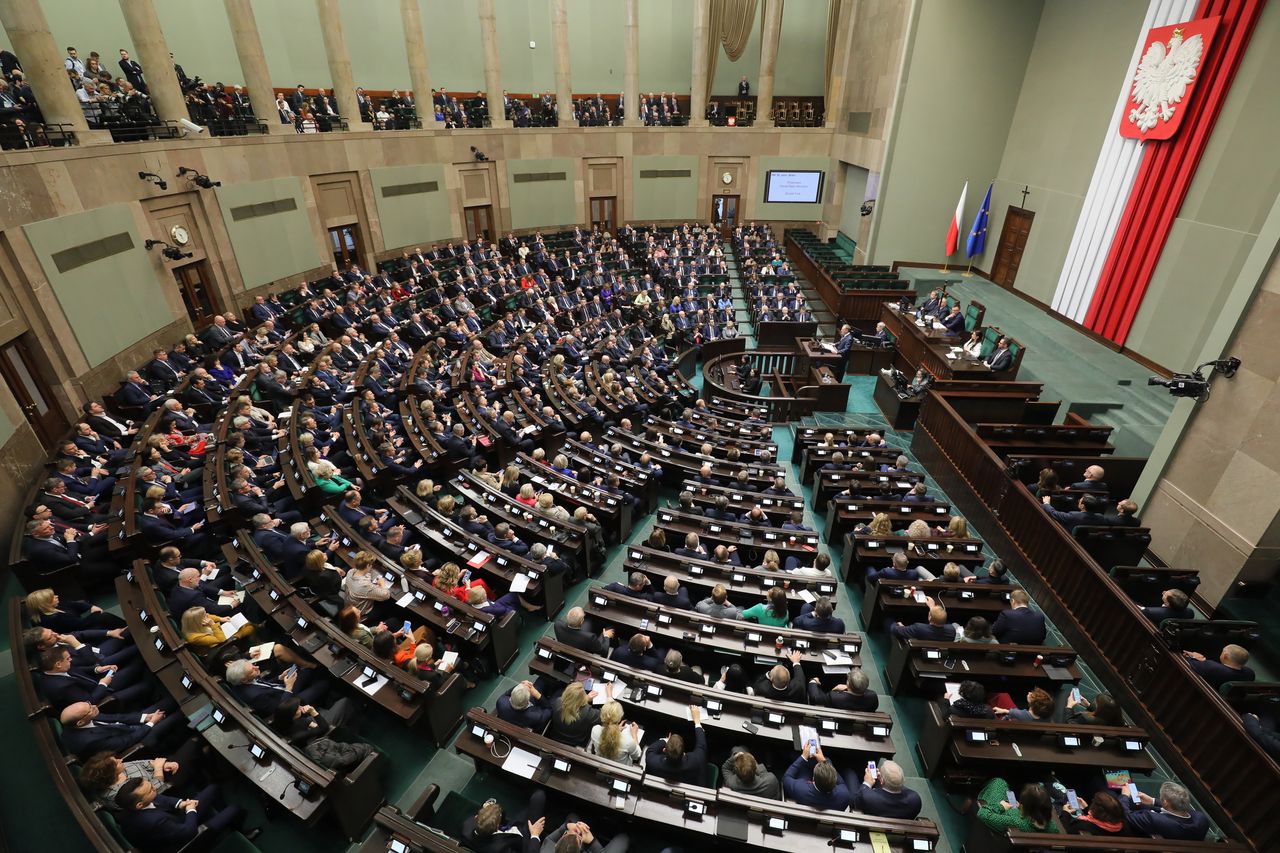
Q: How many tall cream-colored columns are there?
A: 10